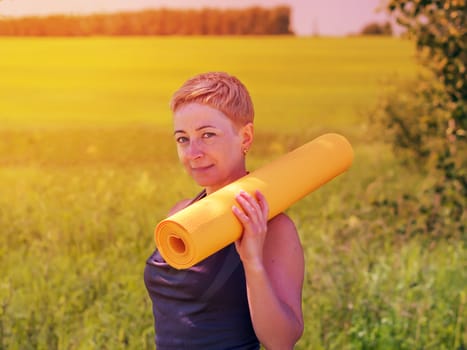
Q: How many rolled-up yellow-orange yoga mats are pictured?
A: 1